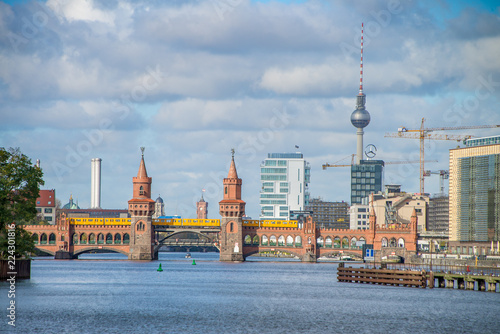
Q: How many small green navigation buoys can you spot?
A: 2